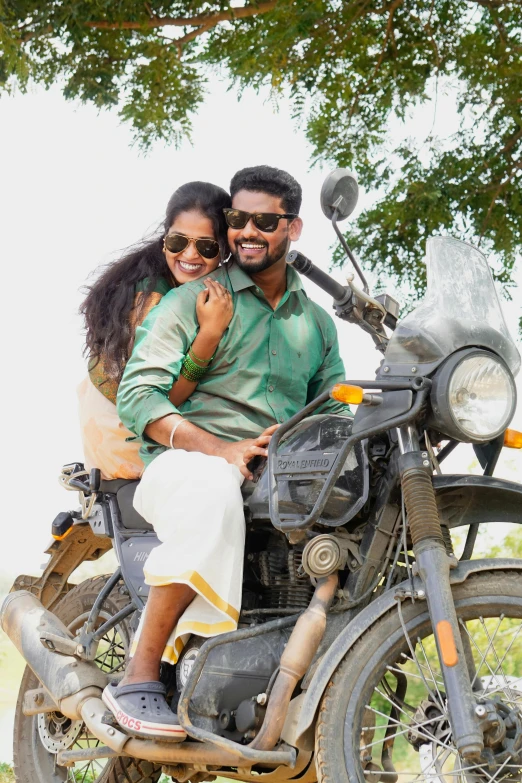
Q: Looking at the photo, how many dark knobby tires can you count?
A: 2